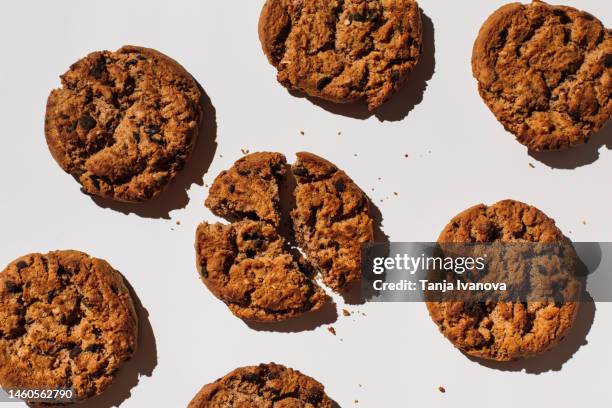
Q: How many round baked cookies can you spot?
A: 7